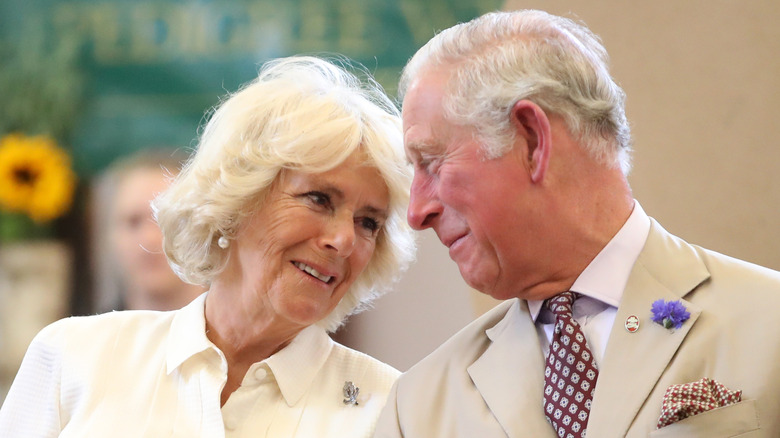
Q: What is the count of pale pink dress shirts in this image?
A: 1